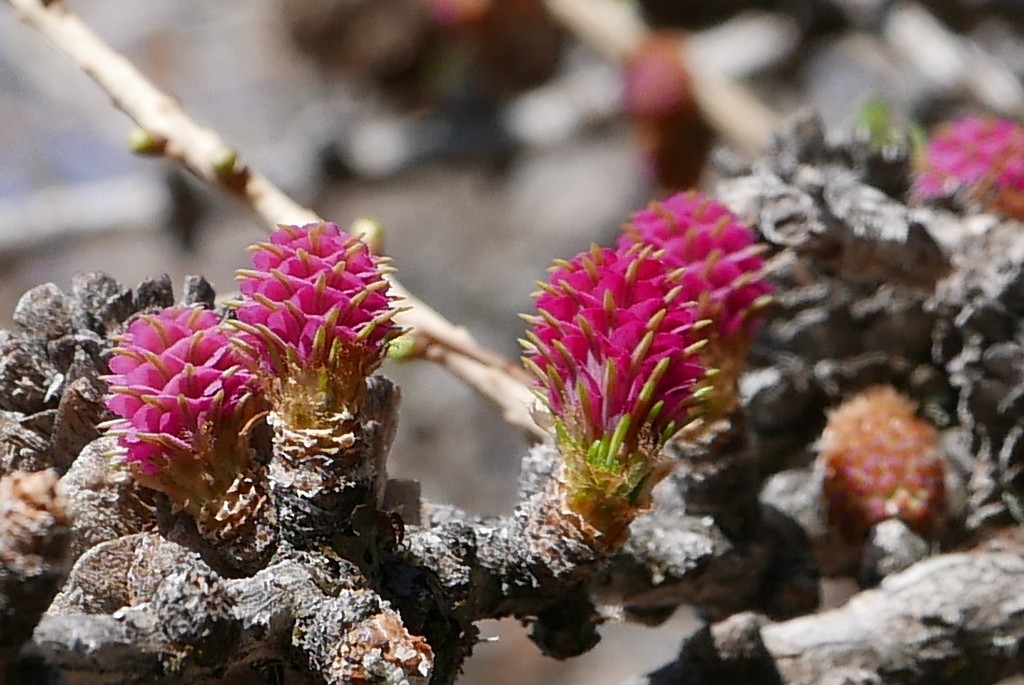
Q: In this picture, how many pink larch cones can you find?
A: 5